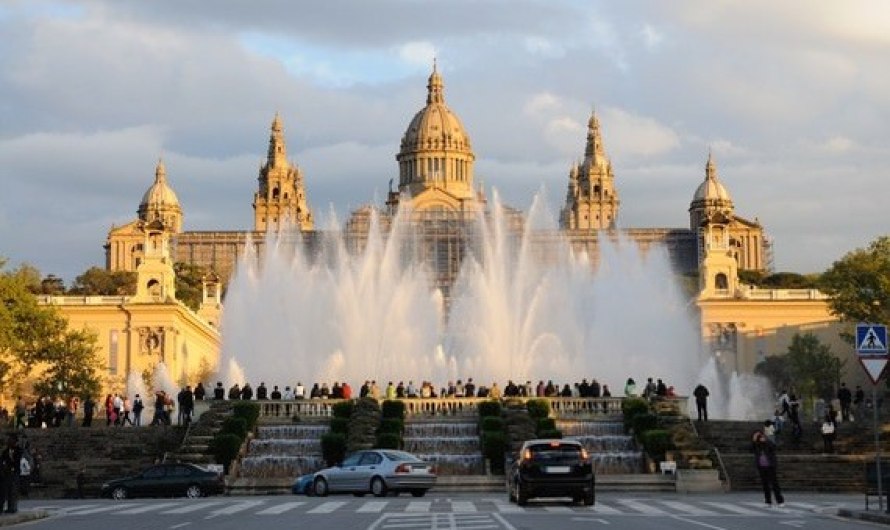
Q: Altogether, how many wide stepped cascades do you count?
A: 3